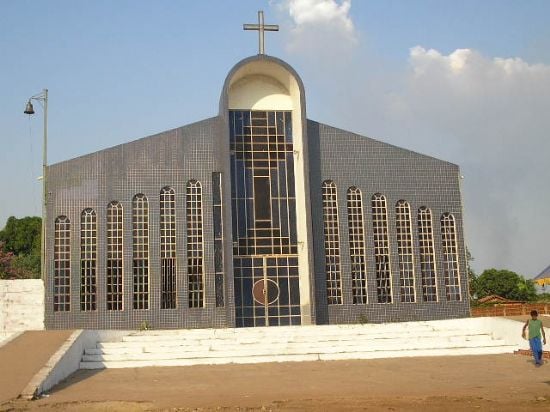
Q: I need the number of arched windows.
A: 12